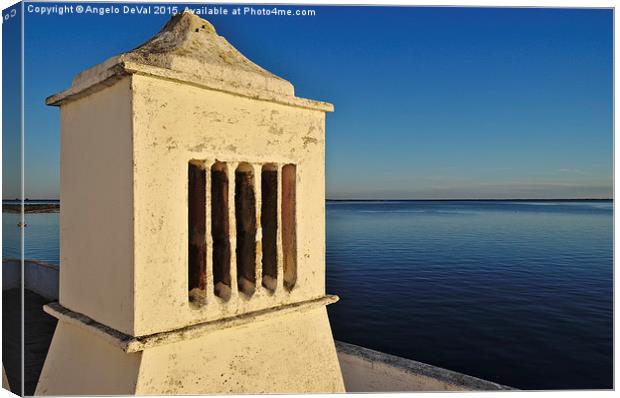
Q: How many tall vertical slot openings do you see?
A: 5